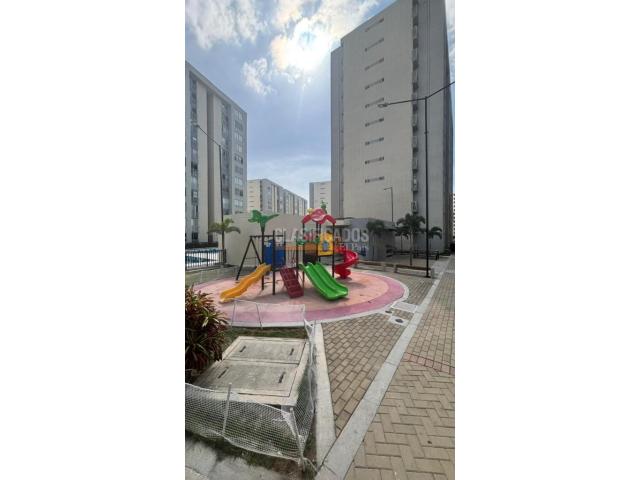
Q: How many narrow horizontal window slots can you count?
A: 9